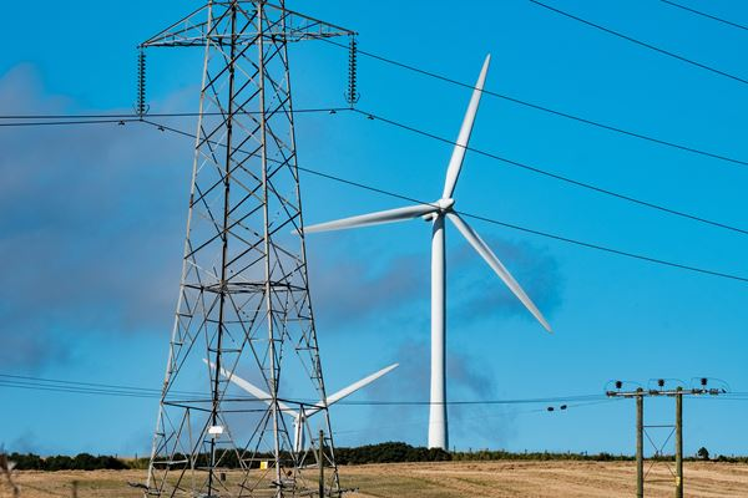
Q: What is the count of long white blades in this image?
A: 5